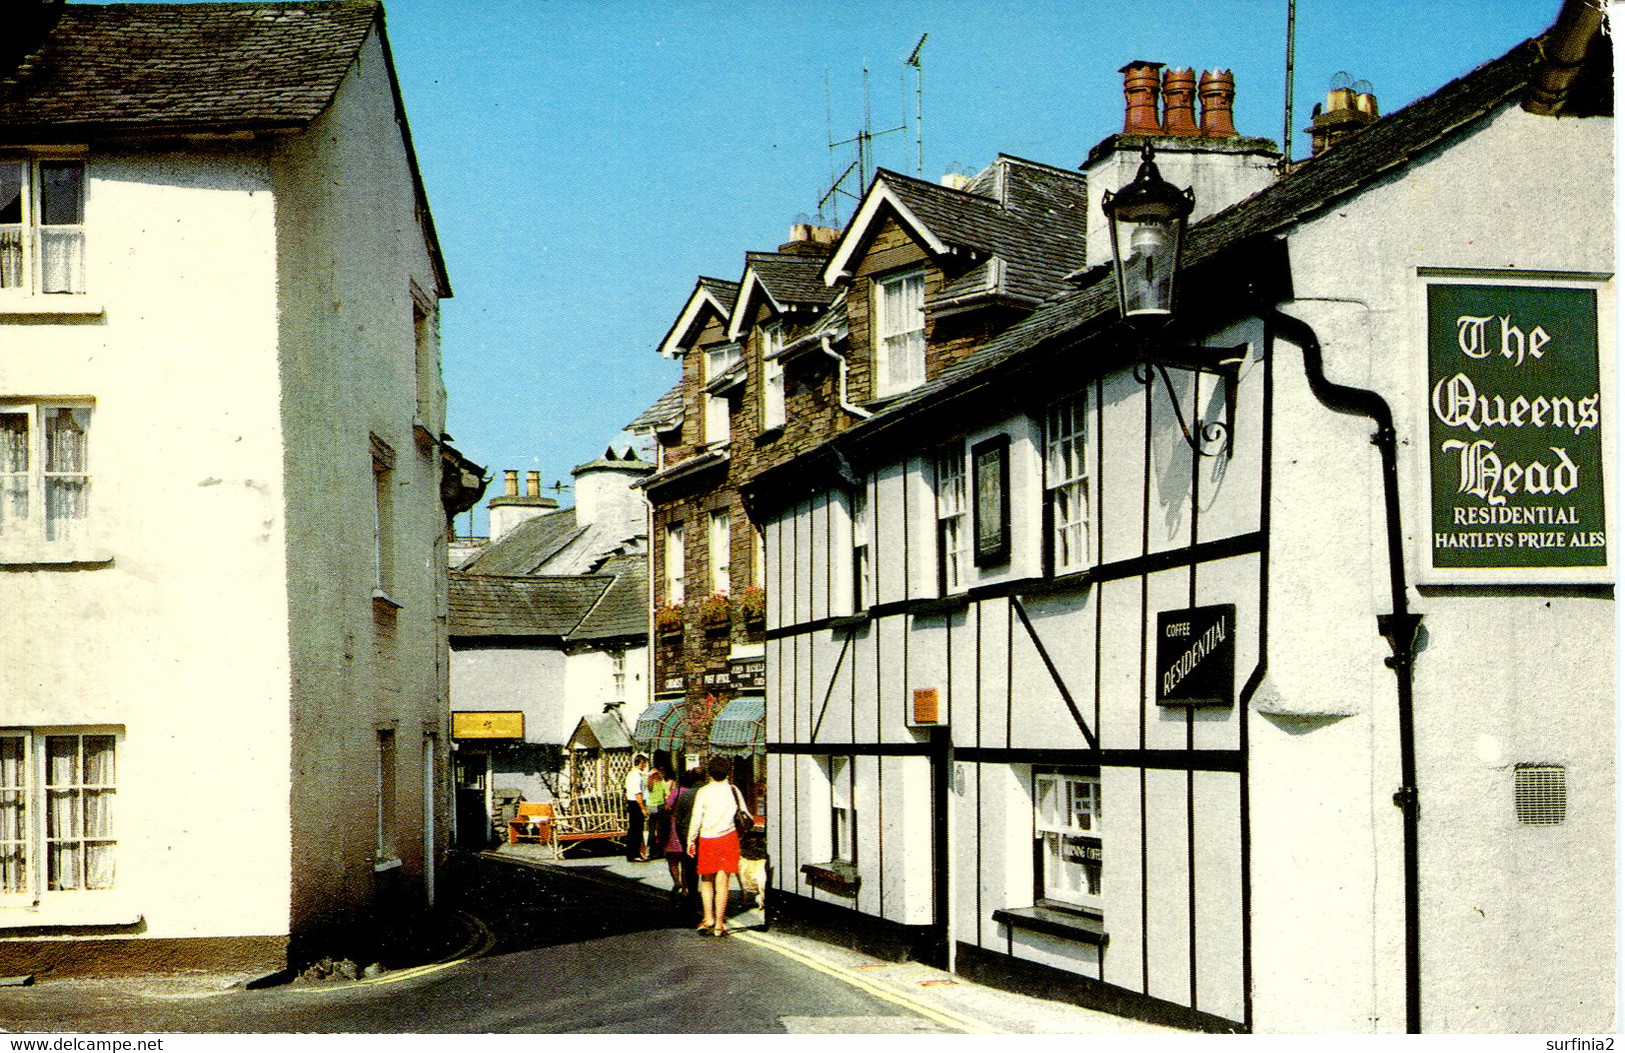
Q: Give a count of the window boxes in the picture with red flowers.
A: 3